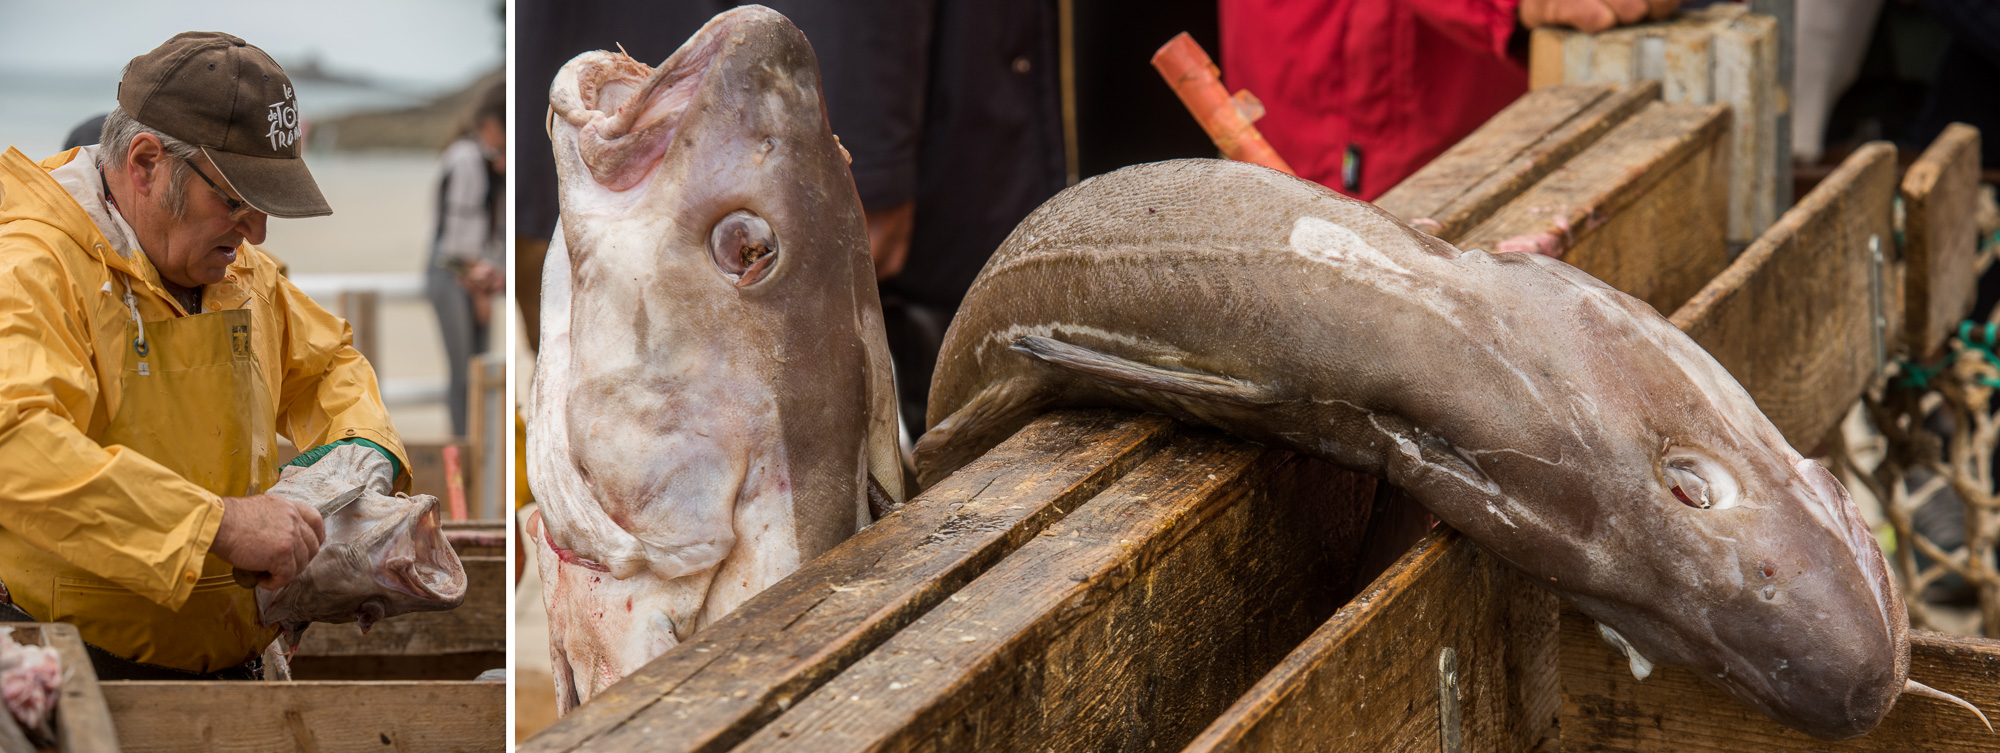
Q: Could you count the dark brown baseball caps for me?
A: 1